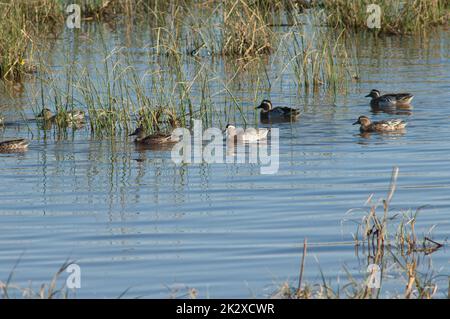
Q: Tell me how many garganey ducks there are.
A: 7